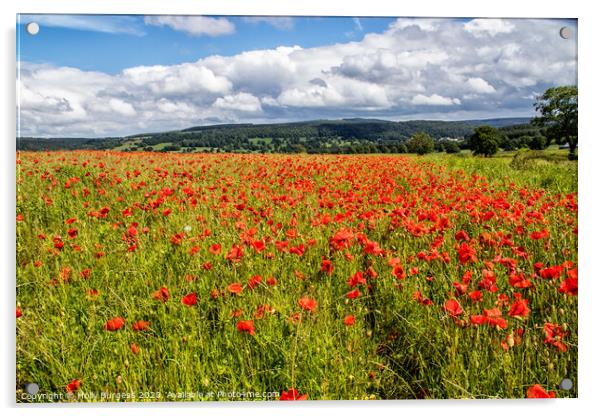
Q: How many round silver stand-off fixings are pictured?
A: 4